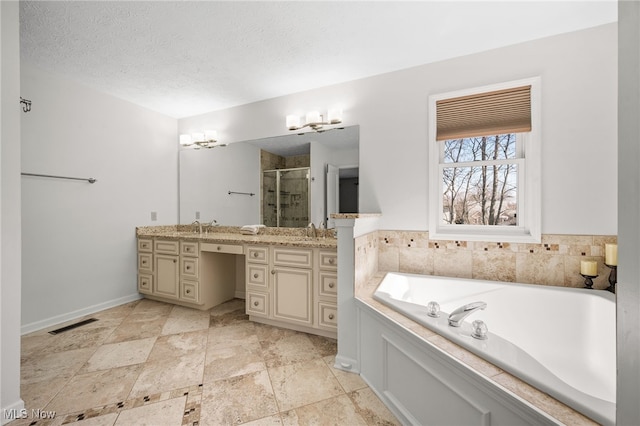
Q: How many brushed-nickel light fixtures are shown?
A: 2